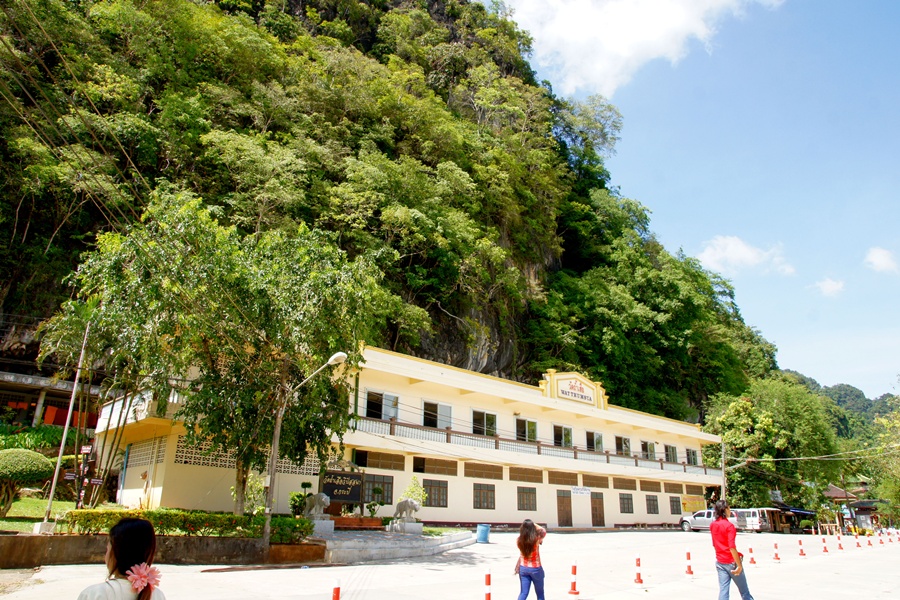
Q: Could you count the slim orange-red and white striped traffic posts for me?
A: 15